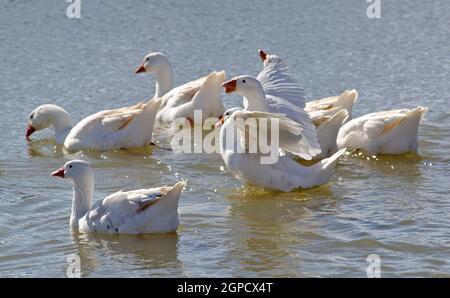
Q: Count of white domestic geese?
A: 7